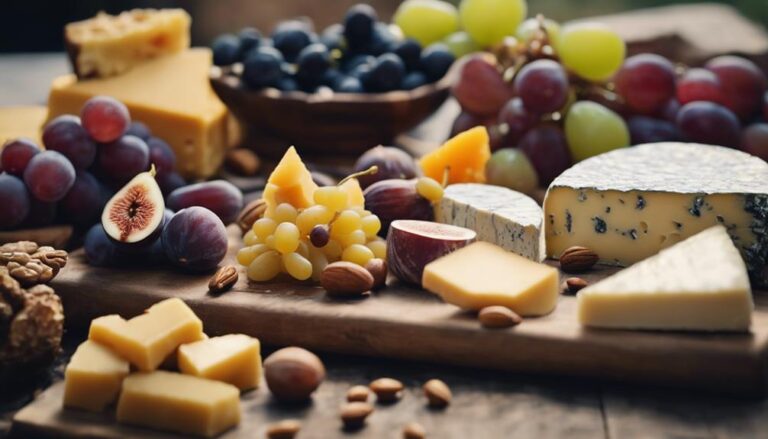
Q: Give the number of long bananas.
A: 0